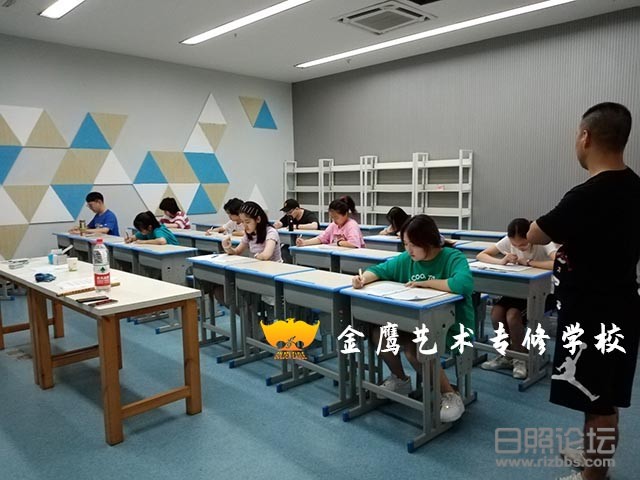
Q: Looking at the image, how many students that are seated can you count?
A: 10